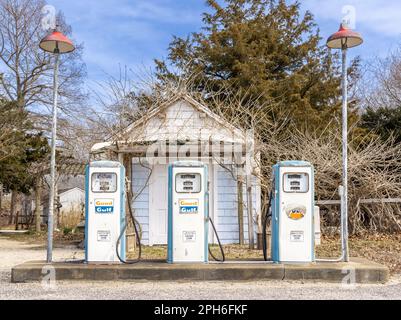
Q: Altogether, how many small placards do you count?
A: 3